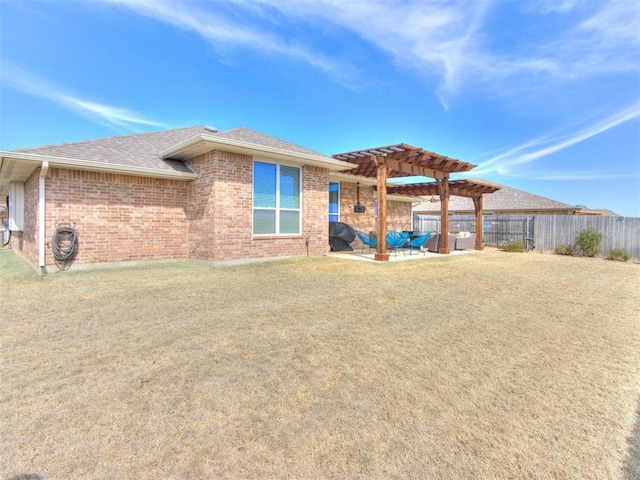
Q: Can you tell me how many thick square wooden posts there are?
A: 3